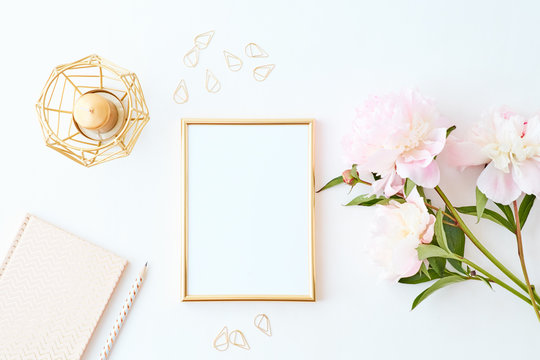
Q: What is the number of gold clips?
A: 10